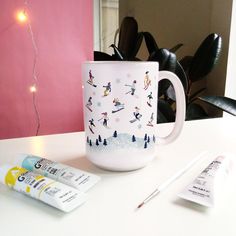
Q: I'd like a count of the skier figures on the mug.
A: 11